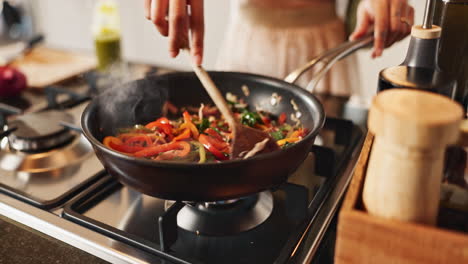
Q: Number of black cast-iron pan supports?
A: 2